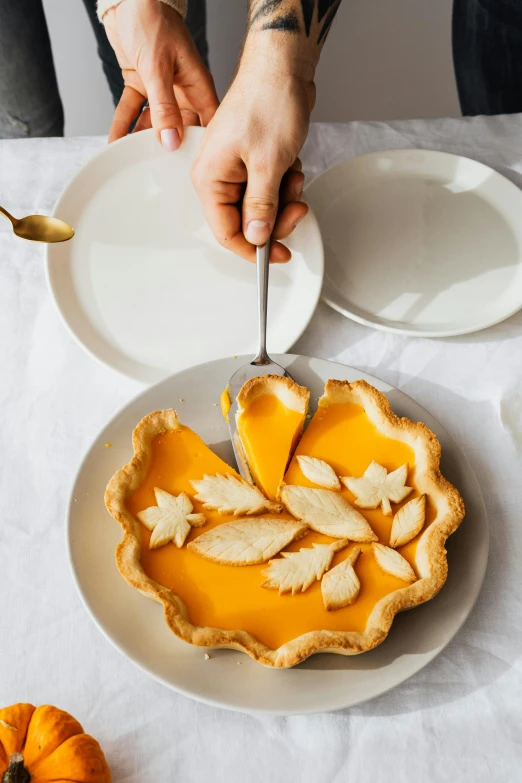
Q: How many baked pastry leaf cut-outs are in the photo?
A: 10